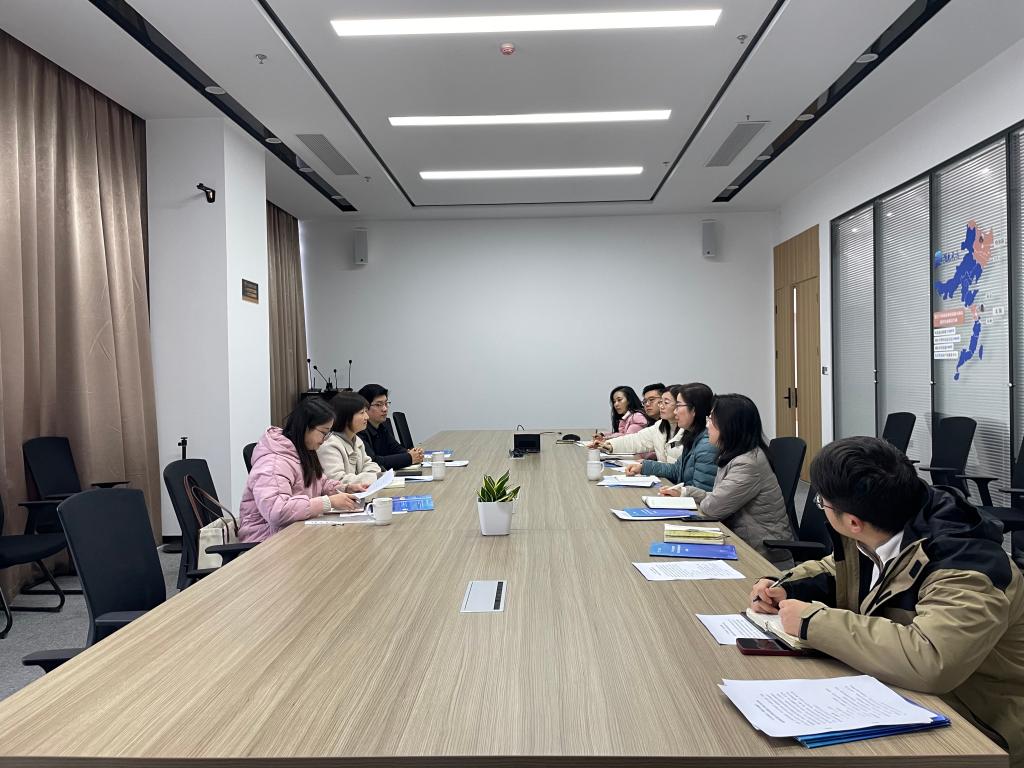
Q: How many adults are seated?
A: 9